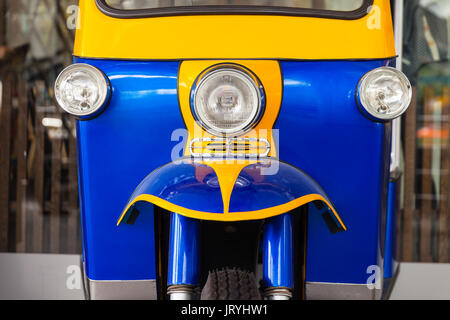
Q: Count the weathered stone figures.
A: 0